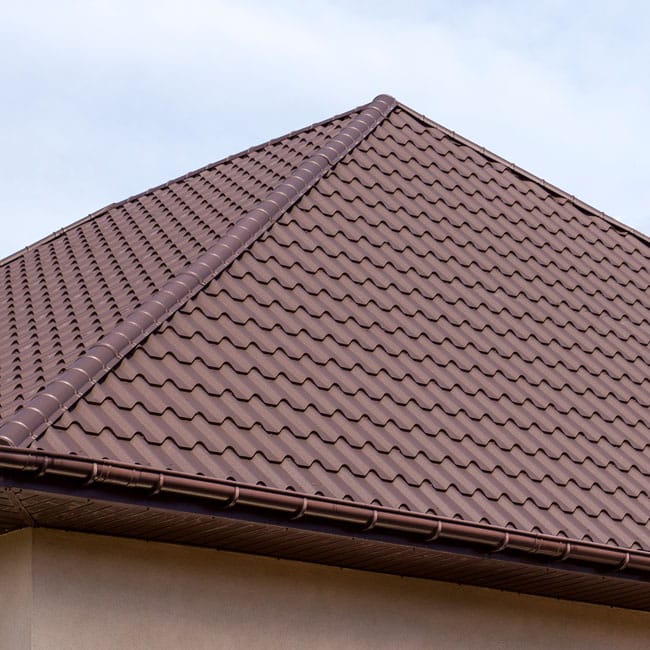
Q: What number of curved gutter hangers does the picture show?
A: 10